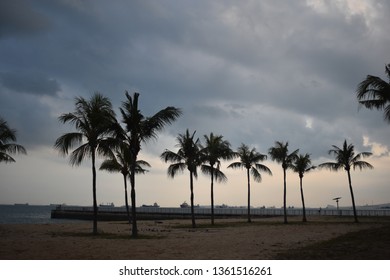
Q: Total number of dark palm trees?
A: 11